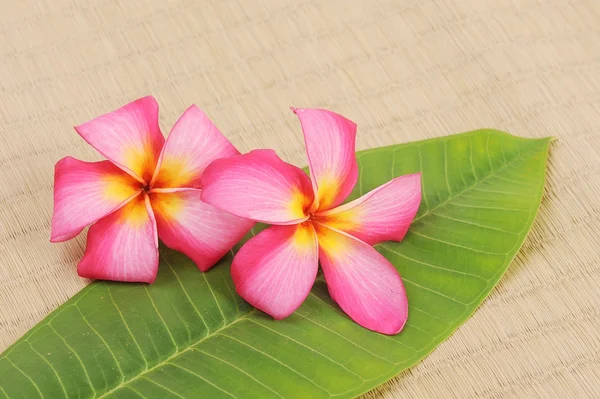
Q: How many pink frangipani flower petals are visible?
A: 10